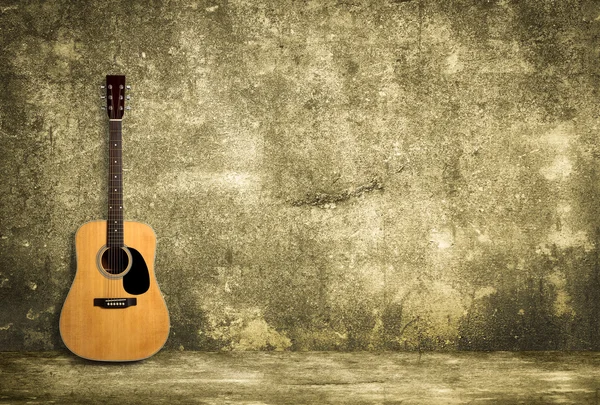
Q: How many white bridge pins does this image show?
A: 6